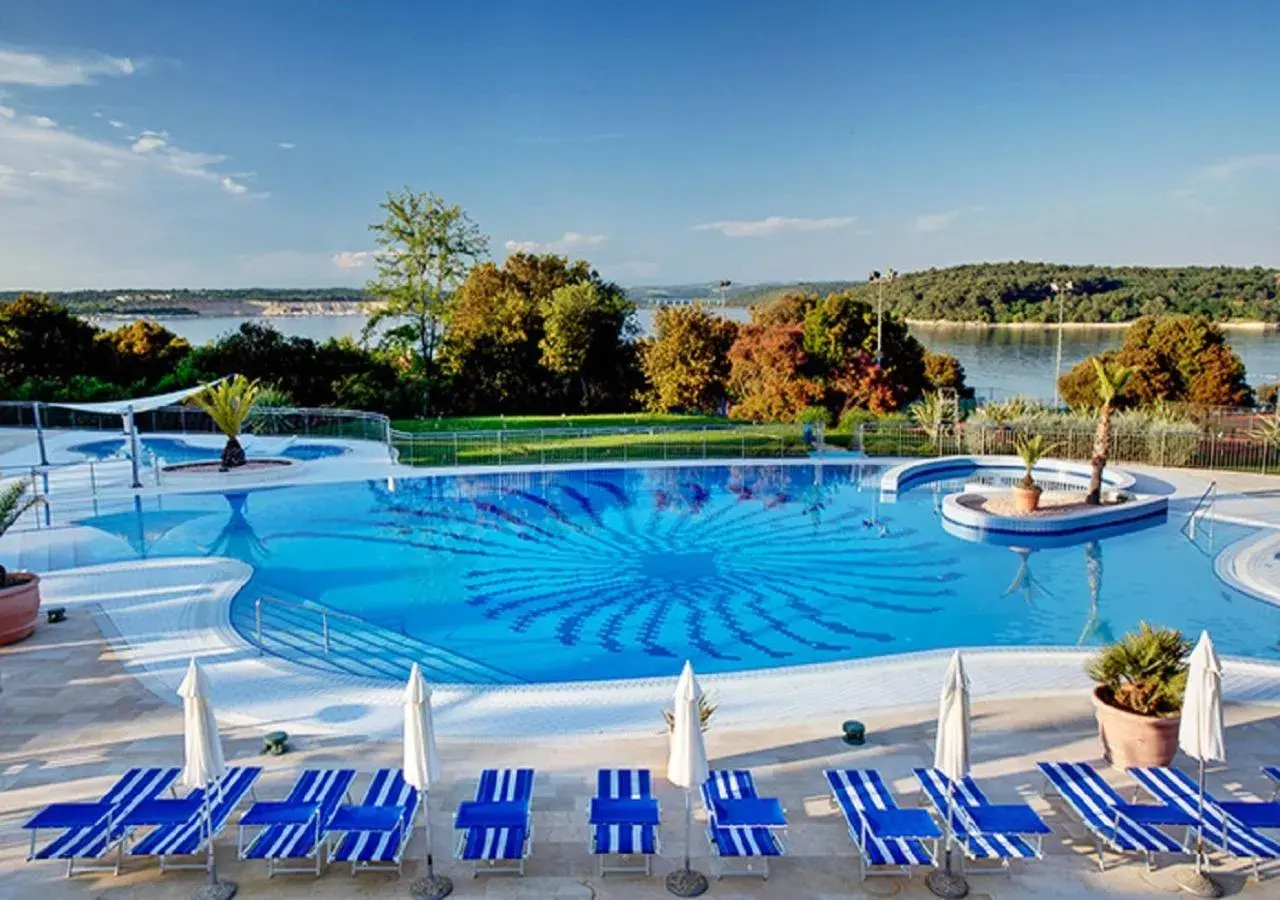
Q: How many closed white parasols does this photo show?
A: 5